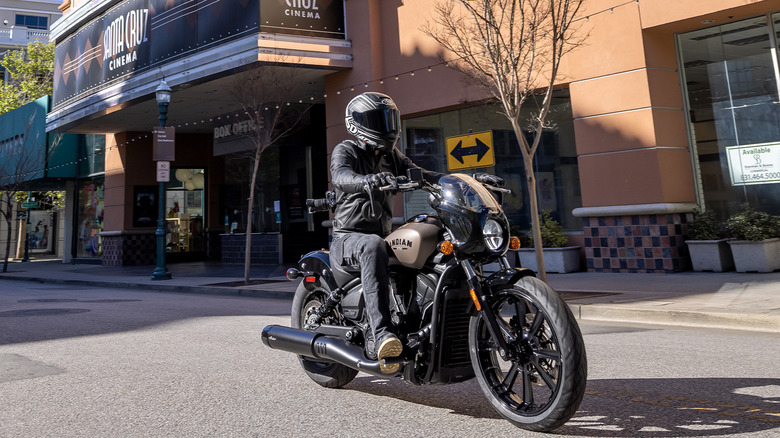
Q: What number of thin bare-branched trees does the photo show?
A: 3